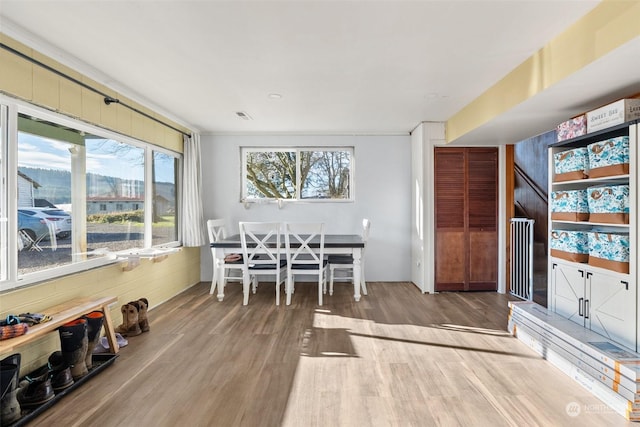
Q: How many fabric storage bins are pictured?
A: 6